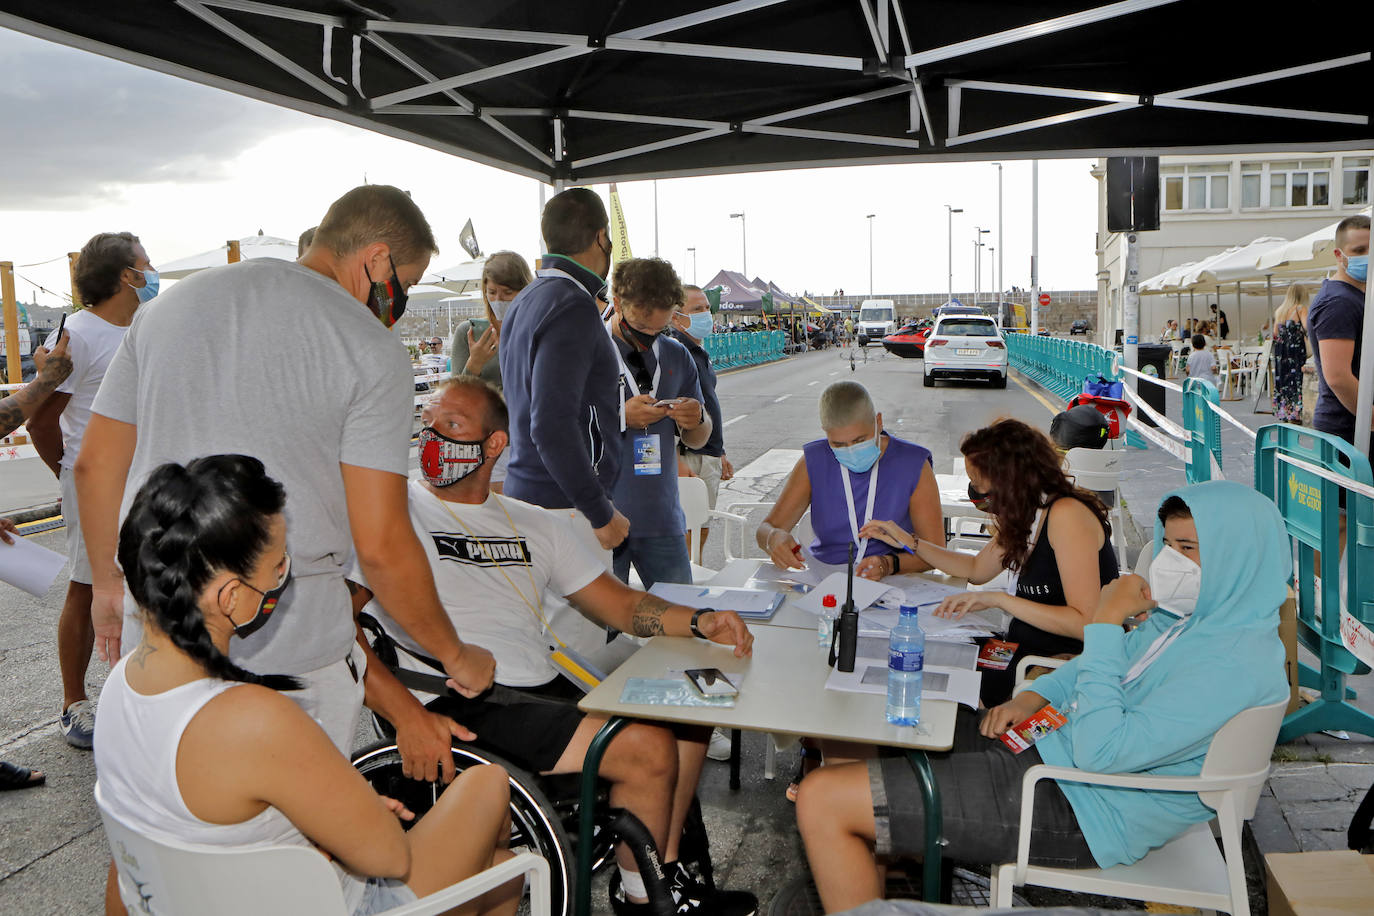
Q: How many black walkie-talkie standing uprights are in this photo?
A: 1